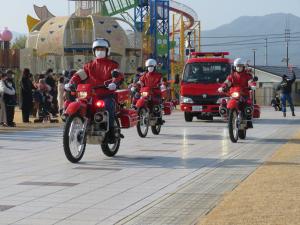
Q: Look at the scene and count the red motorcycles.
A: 3